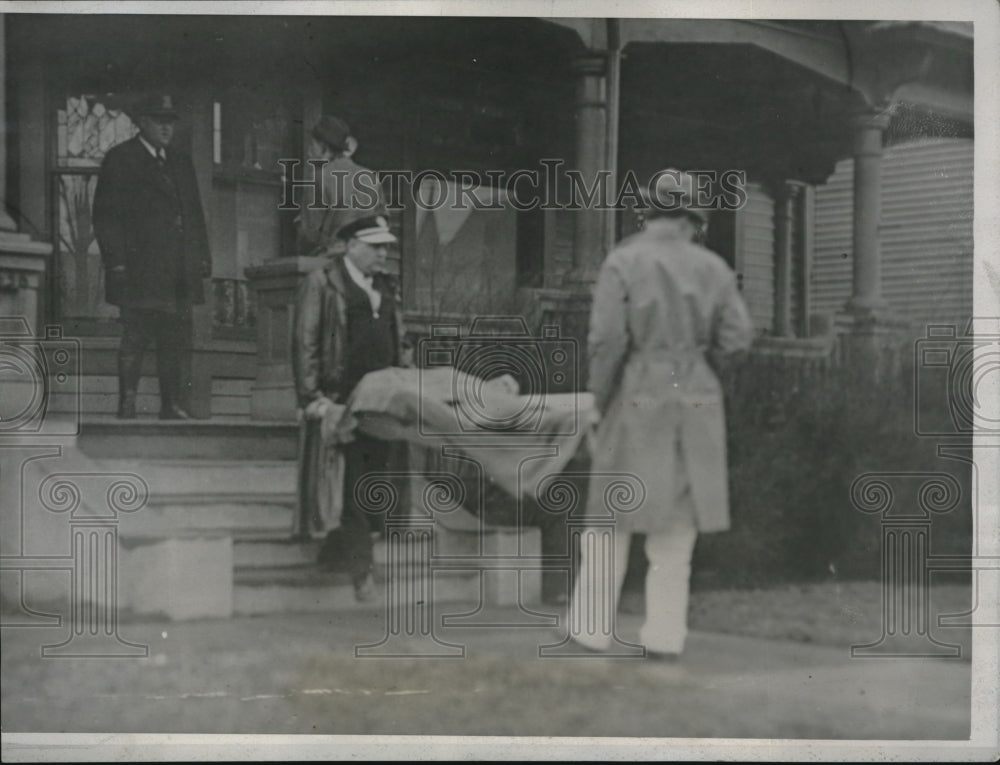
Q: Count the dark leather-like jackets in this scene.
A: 1